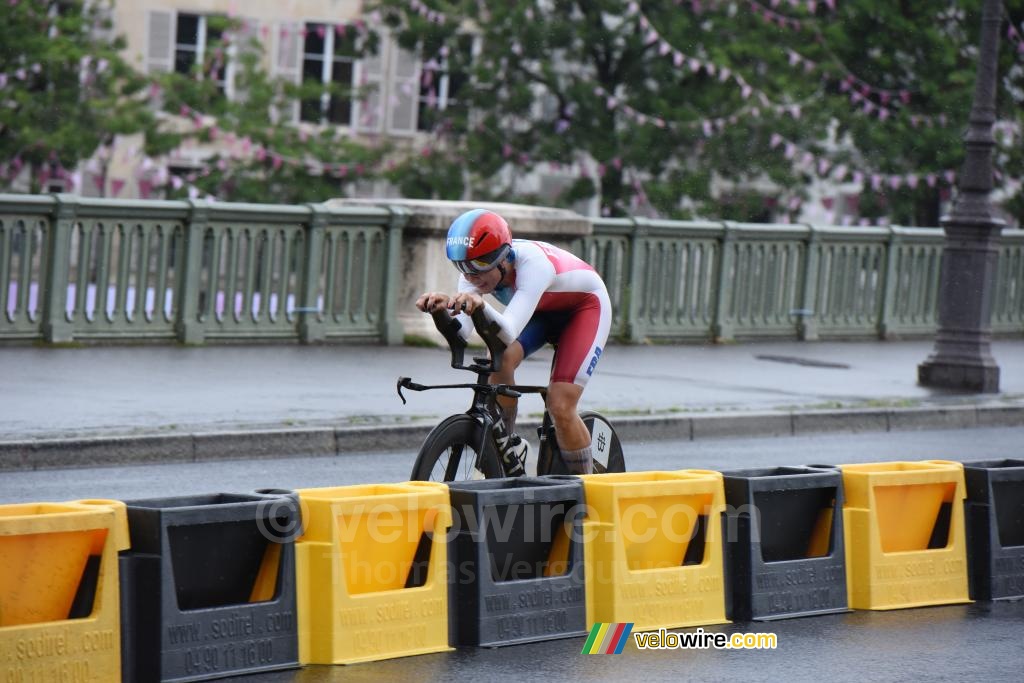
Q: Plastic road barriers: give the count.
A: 8